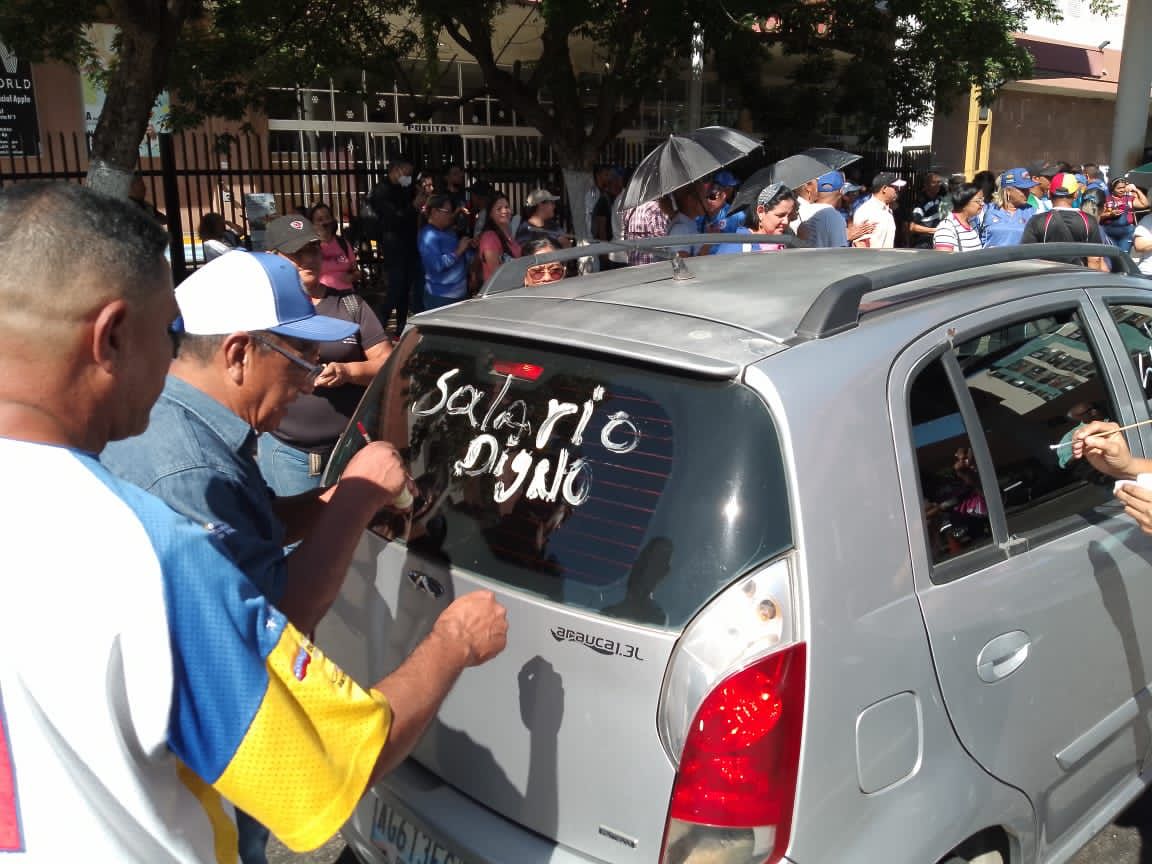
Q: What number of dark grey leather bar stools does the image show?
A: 0